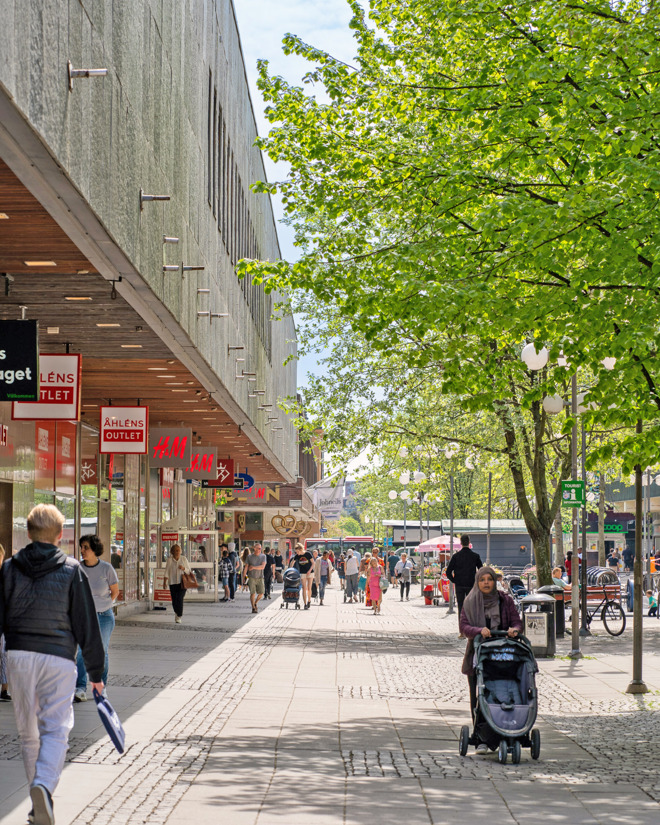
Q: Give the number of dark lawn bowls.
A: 0